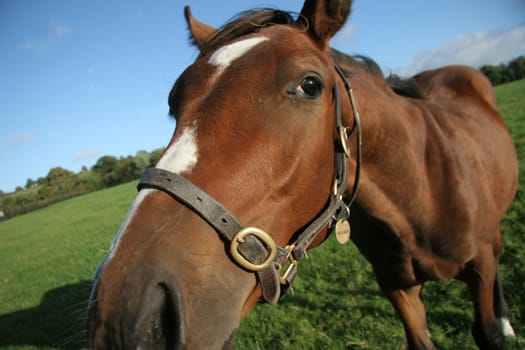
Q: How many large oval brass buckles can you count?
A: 1